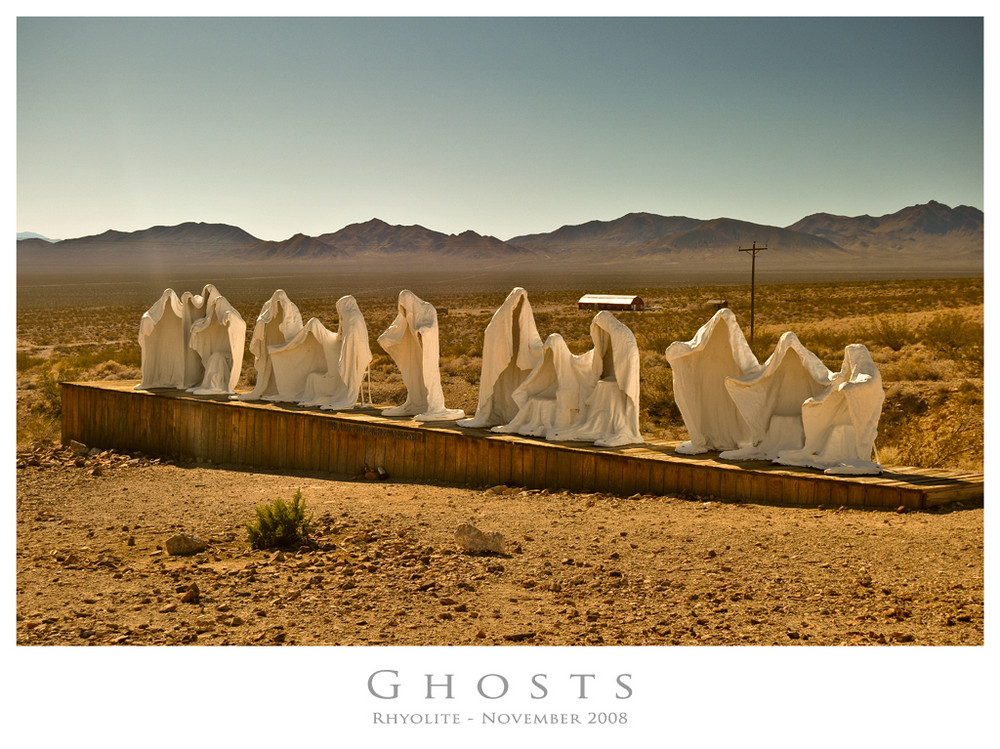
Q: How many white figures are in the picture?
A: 13